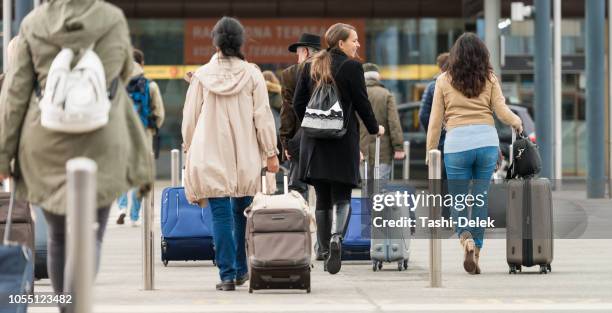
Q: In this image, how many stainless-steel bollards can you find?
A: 5